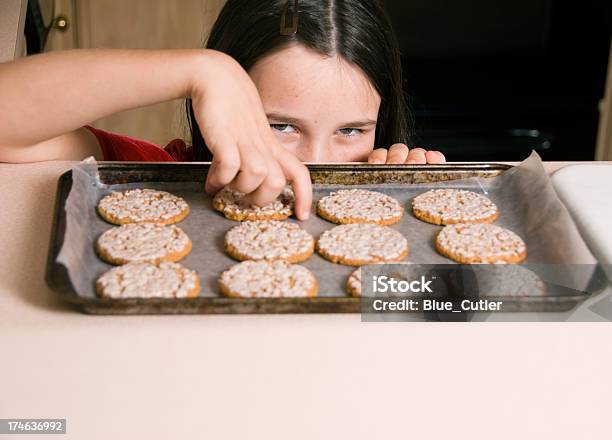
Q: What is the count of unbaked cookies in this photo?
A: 0